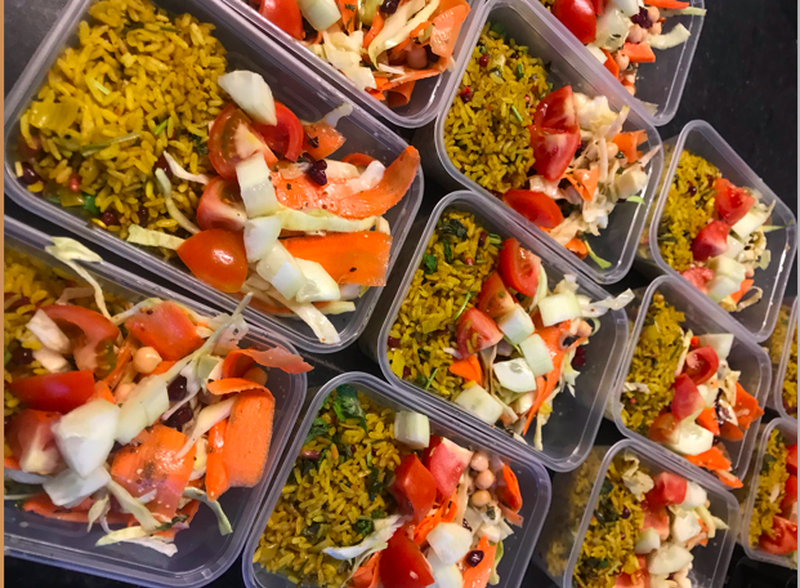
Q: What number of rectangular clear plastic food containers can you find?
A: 12